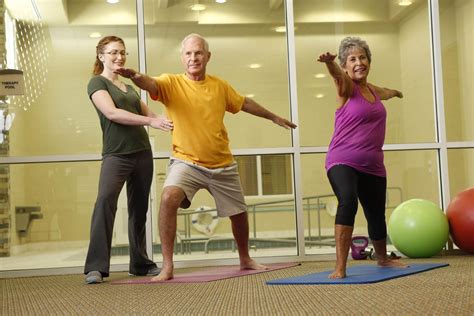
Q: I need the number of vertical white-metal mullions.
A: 3